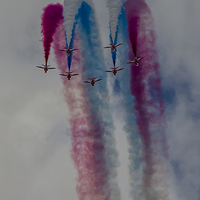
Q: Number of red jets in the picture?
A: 7